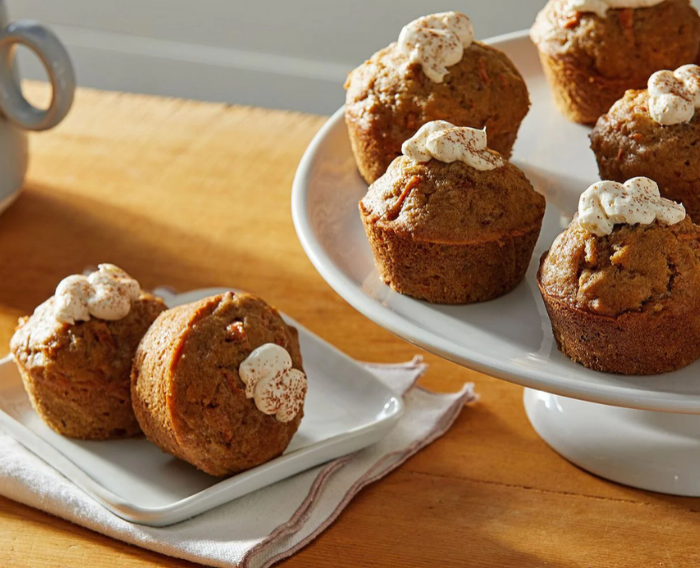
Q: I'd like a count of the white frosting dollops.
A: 7